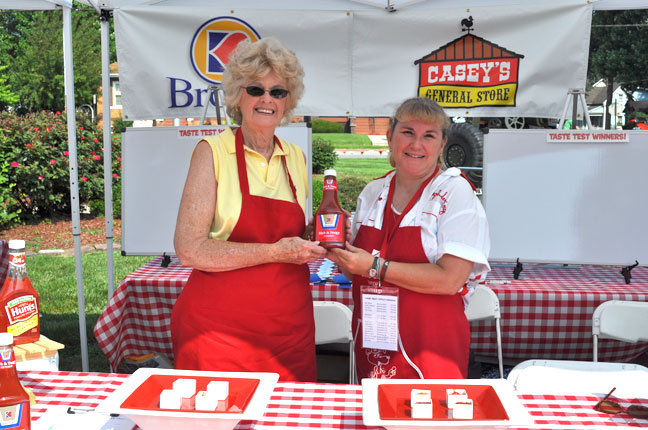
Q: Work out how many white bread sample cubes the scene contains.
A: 8